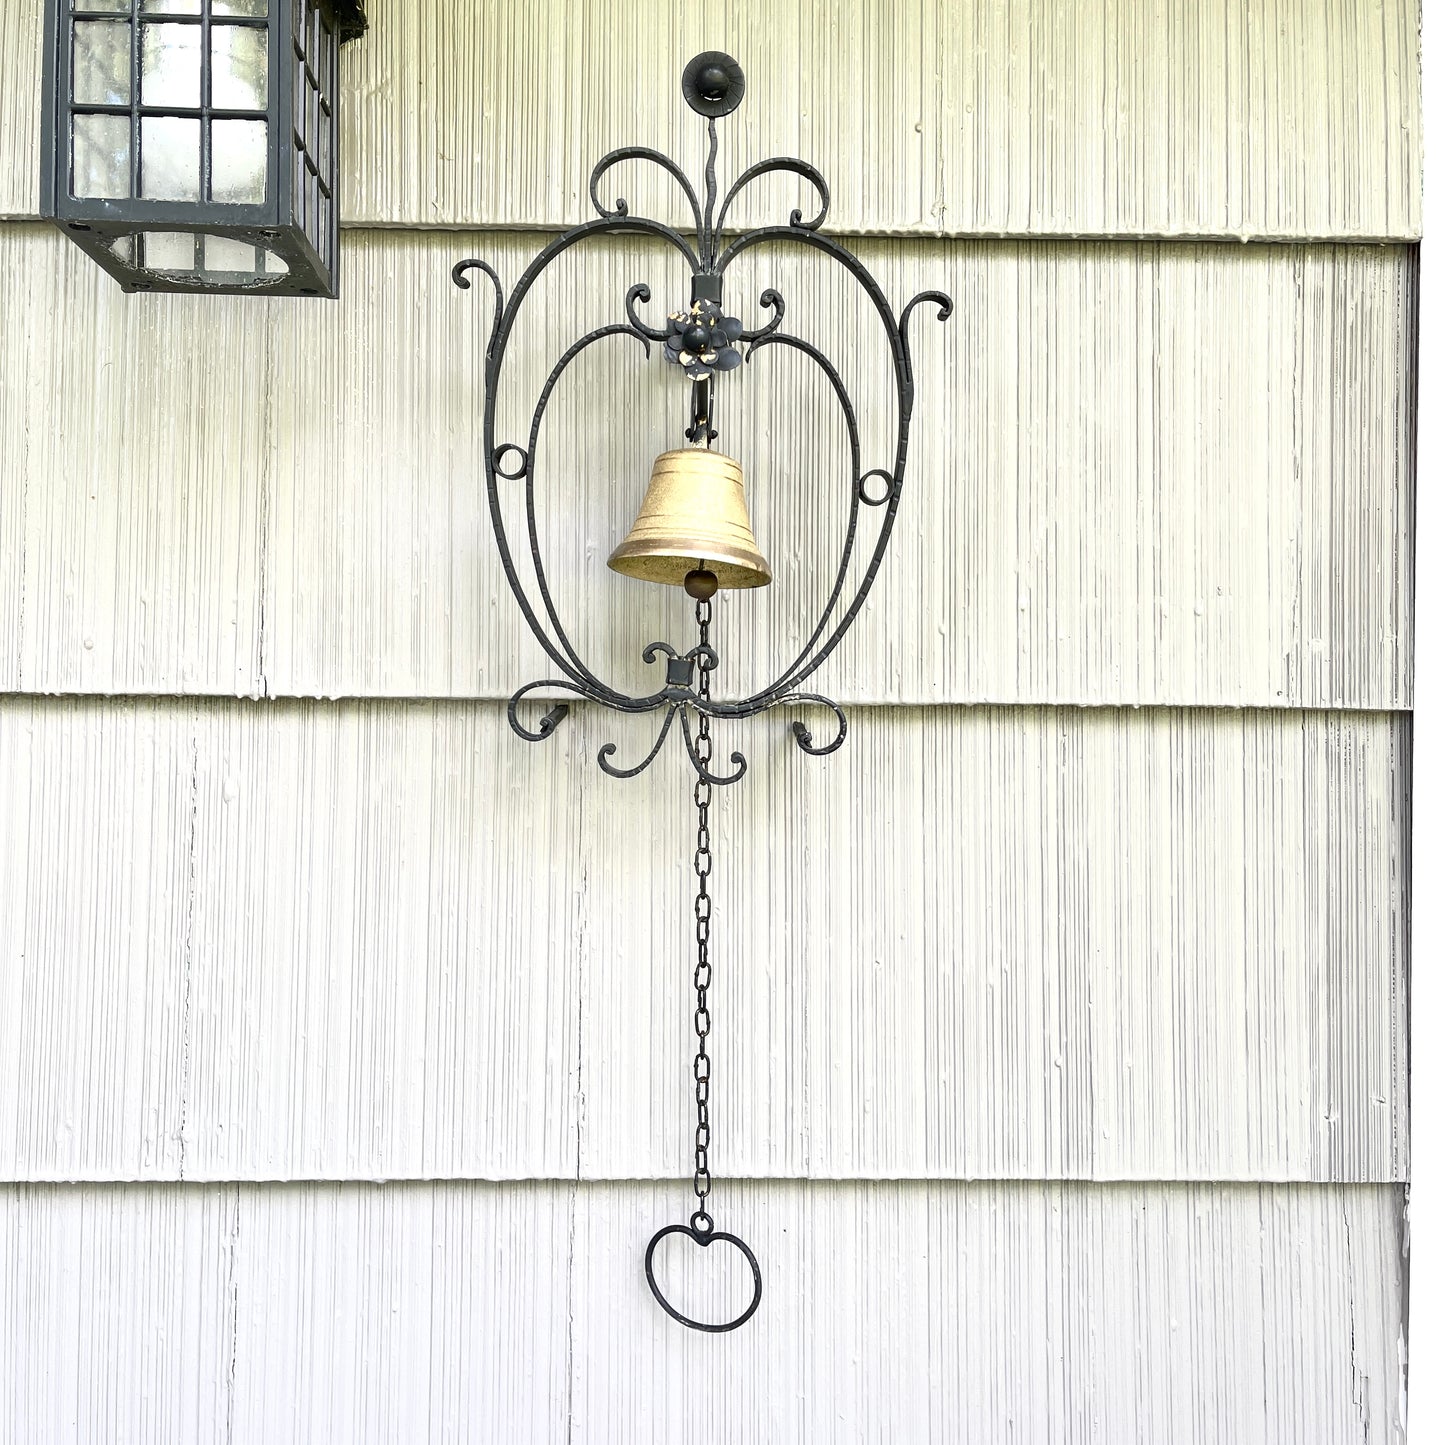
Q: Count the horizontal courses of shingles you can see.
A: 4